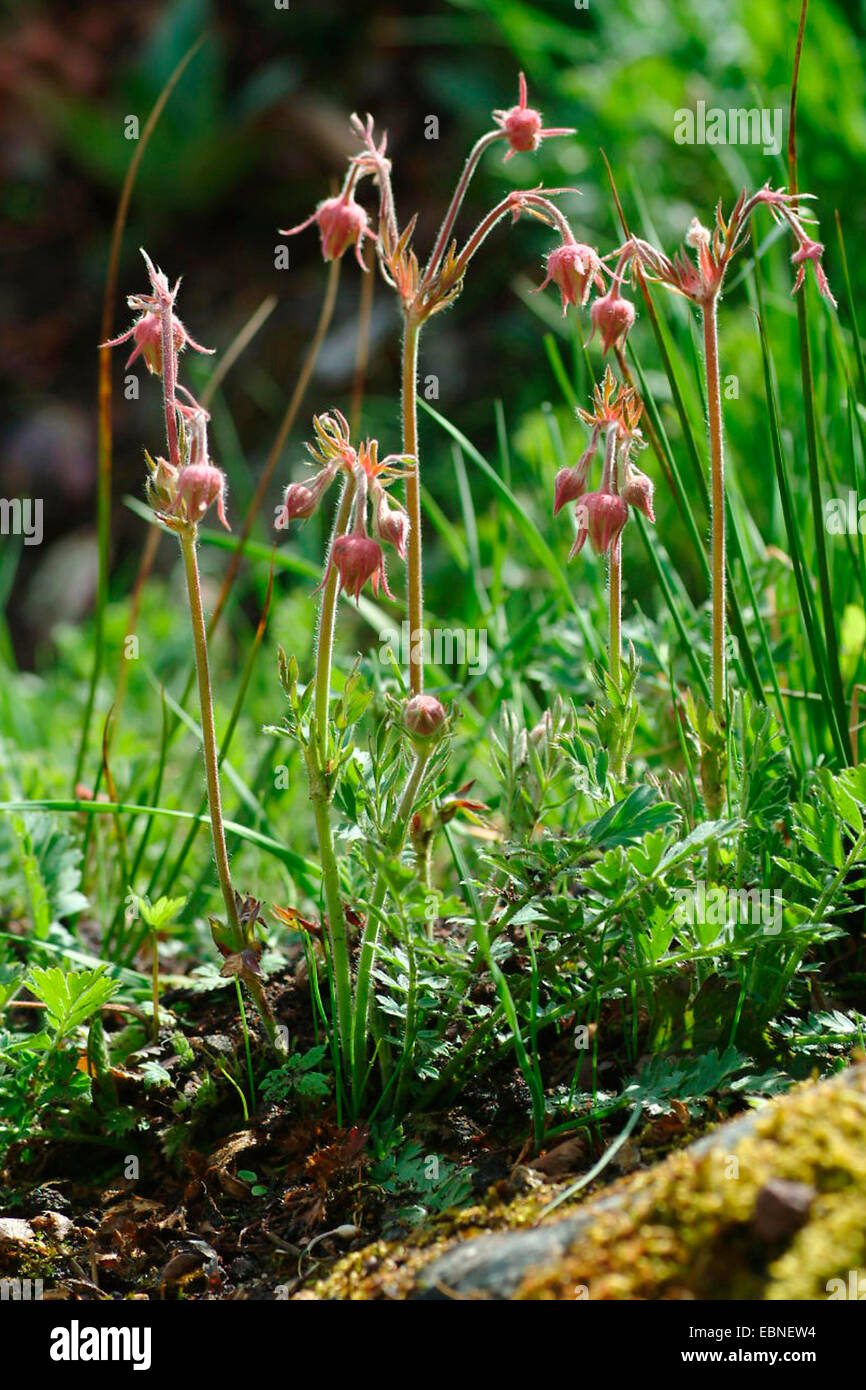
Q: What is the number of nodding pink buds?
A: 13